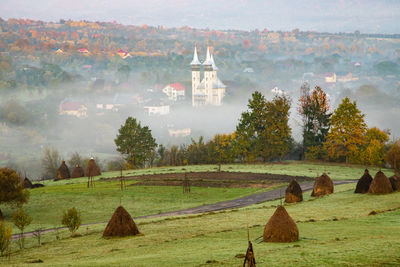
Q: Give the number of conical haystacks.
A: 11